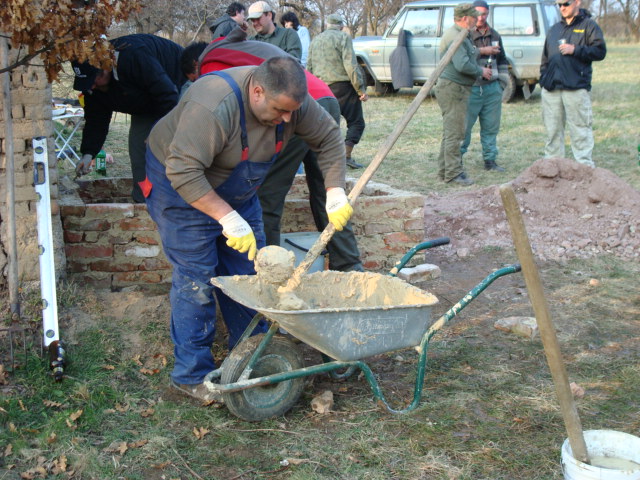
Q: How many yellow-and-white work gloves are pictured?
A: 2